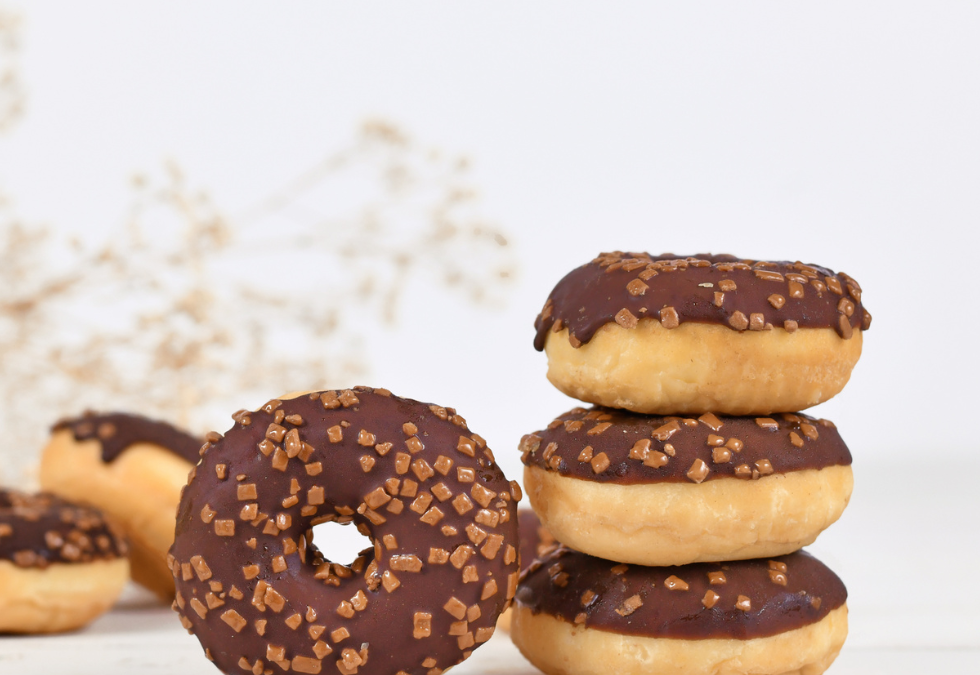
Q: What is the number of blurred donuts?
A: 3